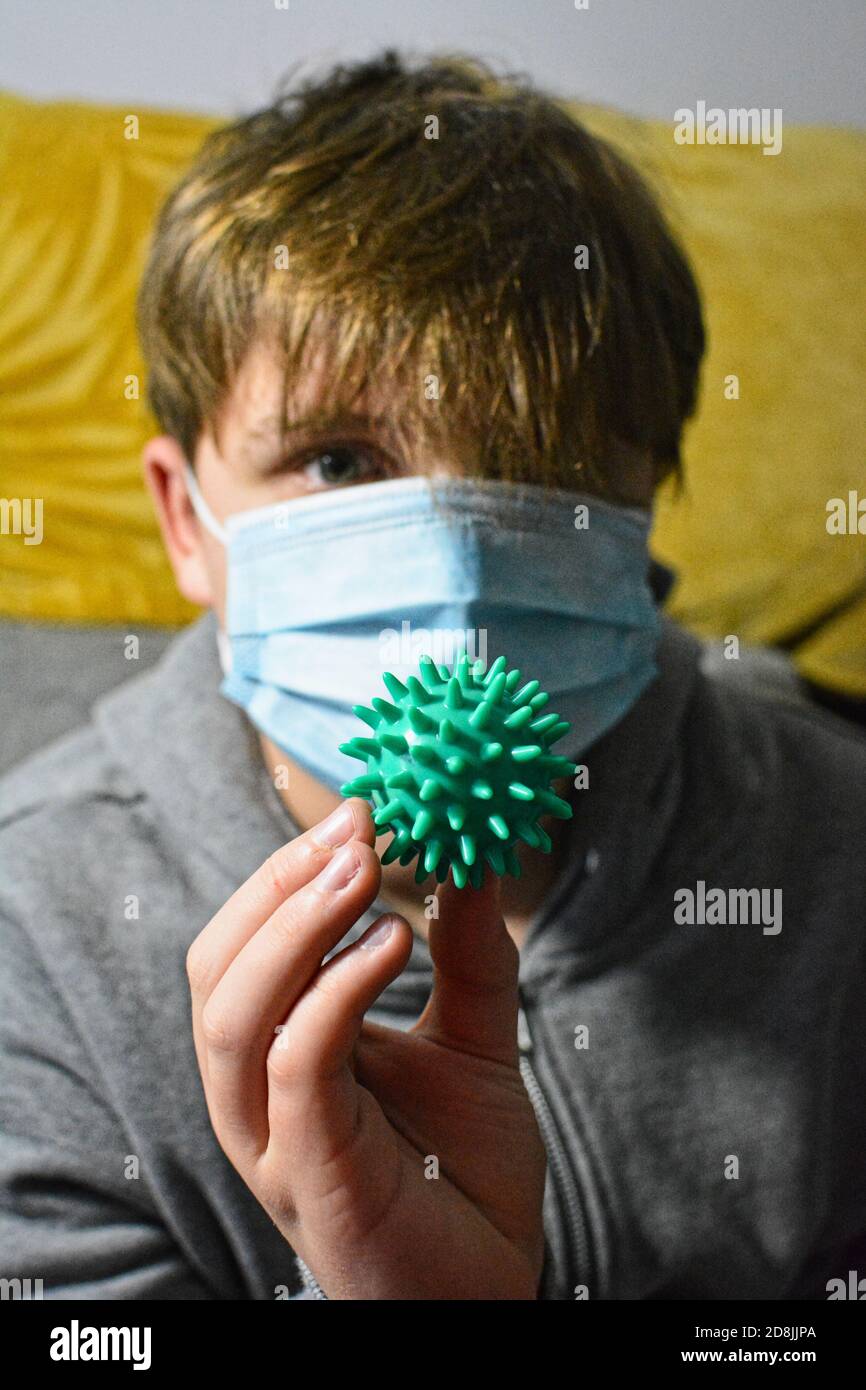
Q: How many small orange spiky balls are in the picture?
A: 0